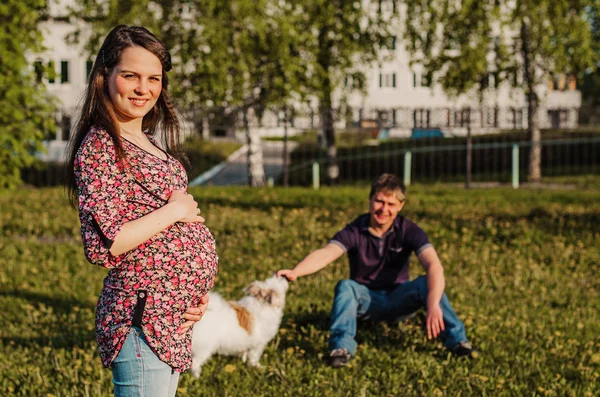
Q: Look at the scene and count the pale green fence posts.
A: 3